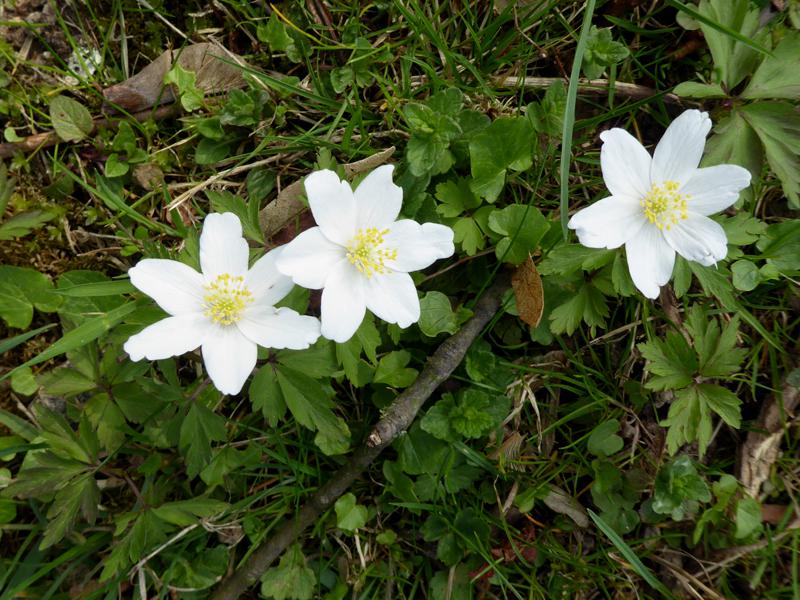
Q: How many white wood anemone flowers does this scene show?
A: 3